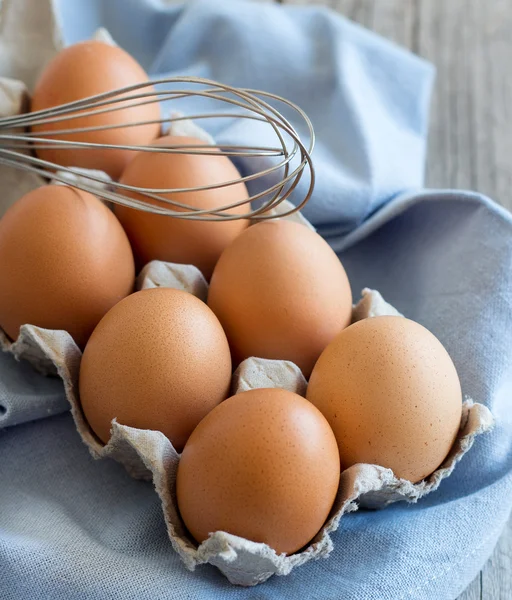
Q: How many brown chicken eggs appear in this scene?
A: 7